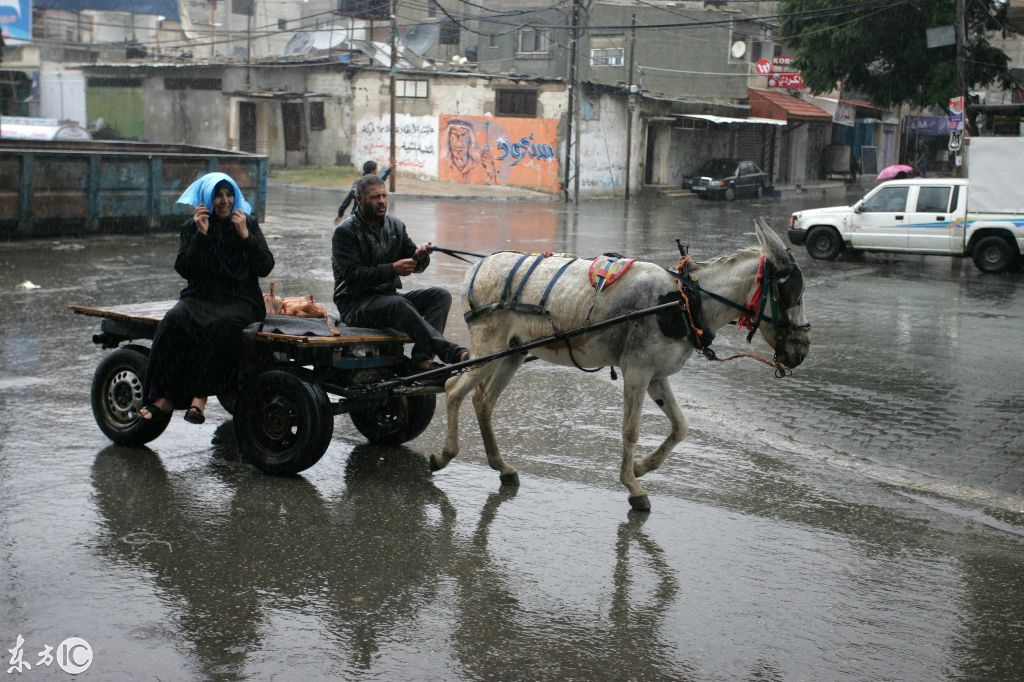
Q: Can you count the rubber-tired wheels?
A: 8